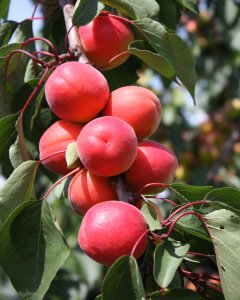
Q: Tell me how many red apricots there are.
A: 8